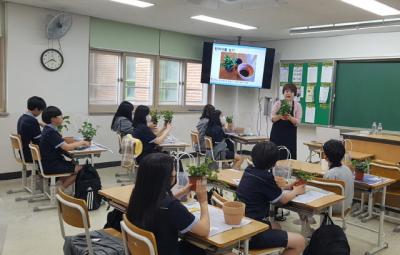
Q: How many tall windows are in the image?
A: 4